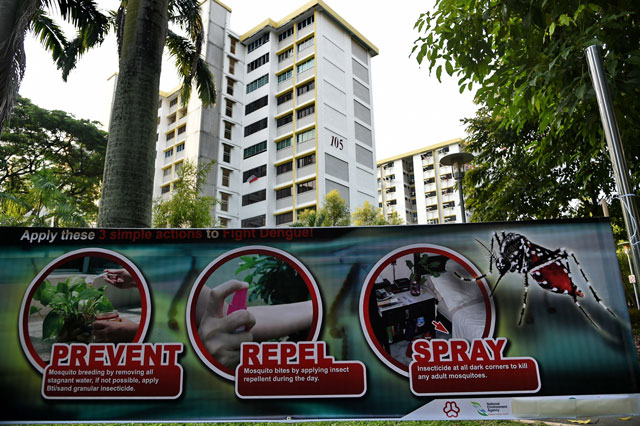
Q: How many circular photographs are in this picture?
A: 3